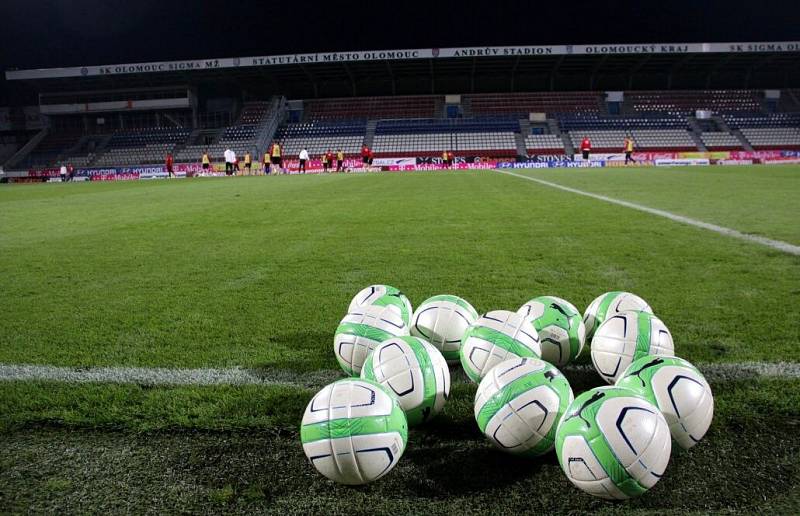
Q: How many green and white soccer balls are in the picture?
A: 12